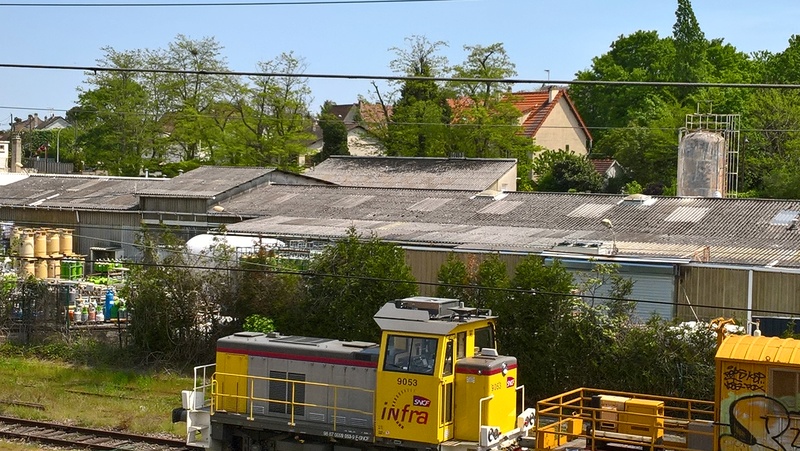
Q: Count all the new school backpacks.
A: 0